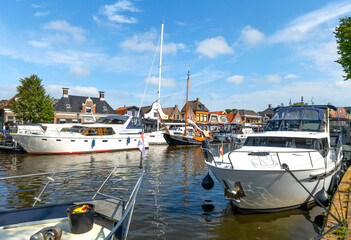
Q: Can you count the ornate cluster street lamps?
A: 0